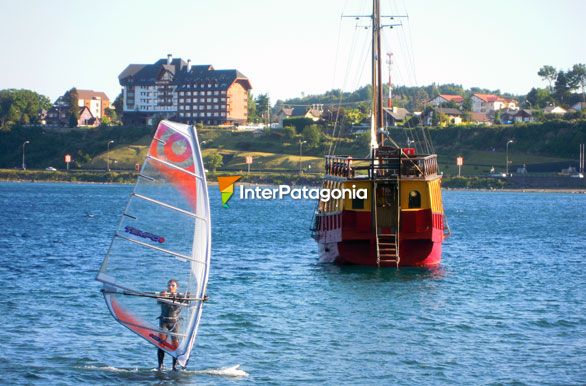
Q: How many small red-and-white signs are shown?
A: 3